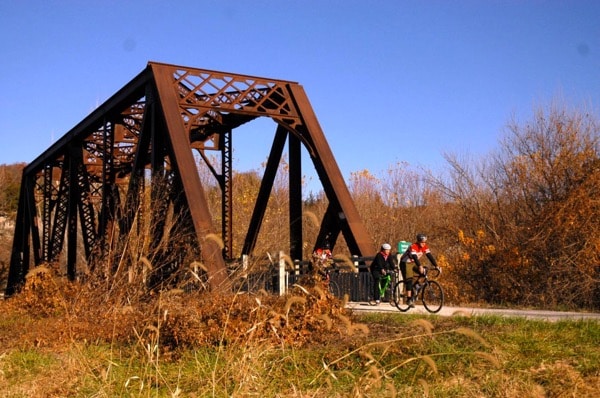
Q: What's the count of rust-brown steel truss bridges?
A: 1